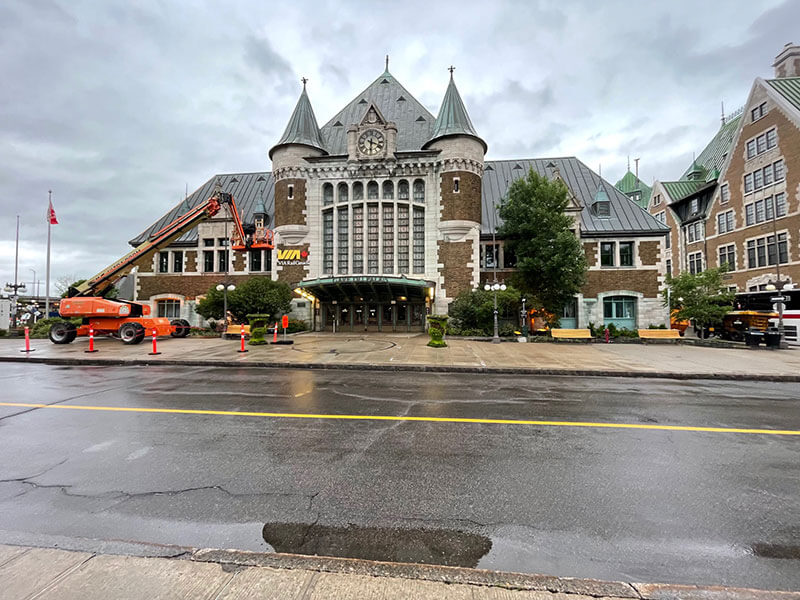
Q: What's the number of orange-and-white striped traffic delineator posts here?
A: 5